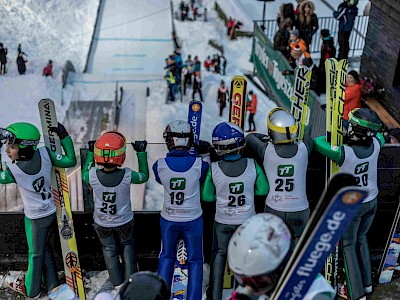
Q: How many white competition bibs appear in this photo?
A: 6